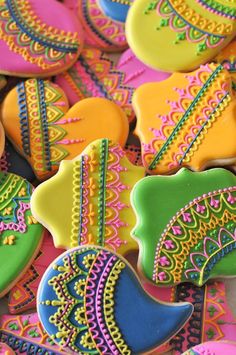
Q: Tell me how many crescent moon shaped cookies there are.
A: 1